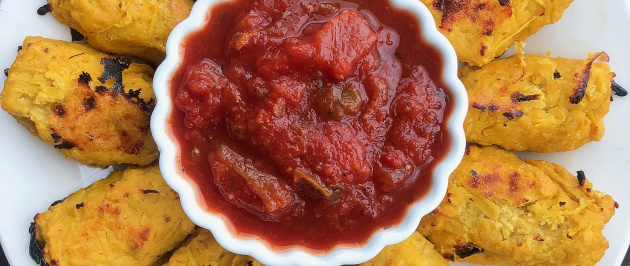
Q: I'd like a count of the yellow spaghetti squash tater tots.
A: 8